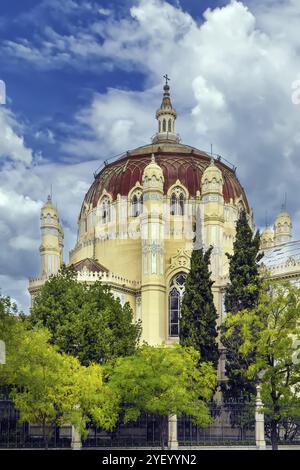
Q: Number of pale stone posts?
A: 3